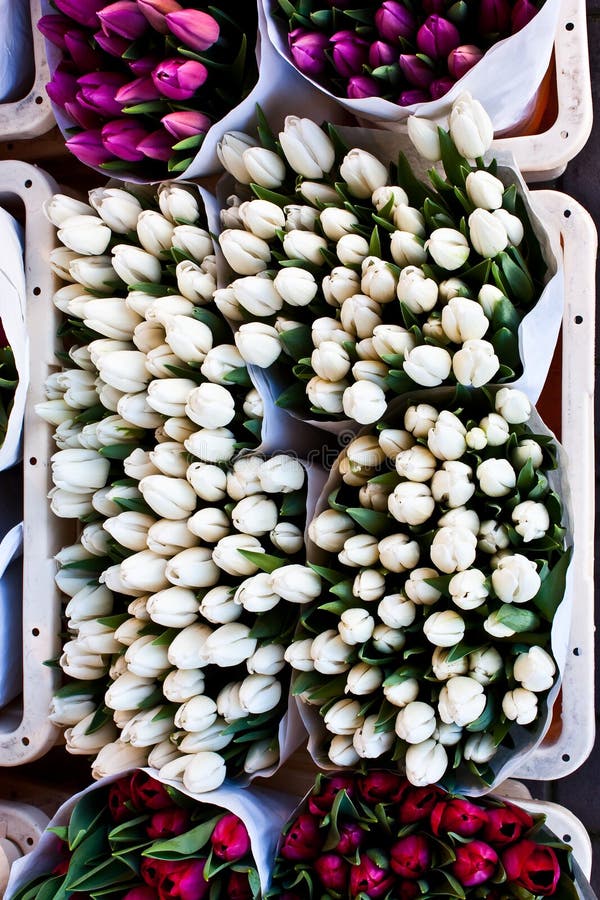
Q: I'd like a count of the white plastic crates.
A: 6